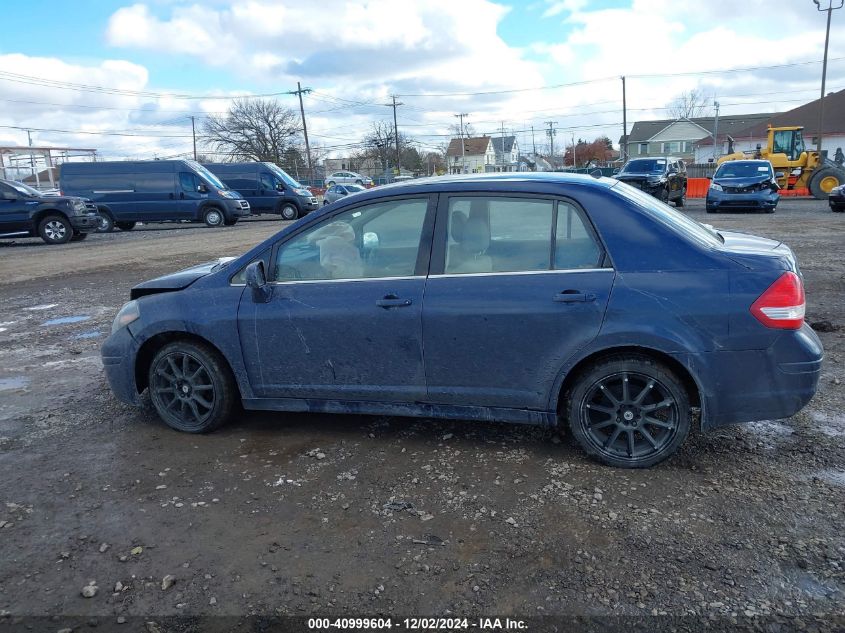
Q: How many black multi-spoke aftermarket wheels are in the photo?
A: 2